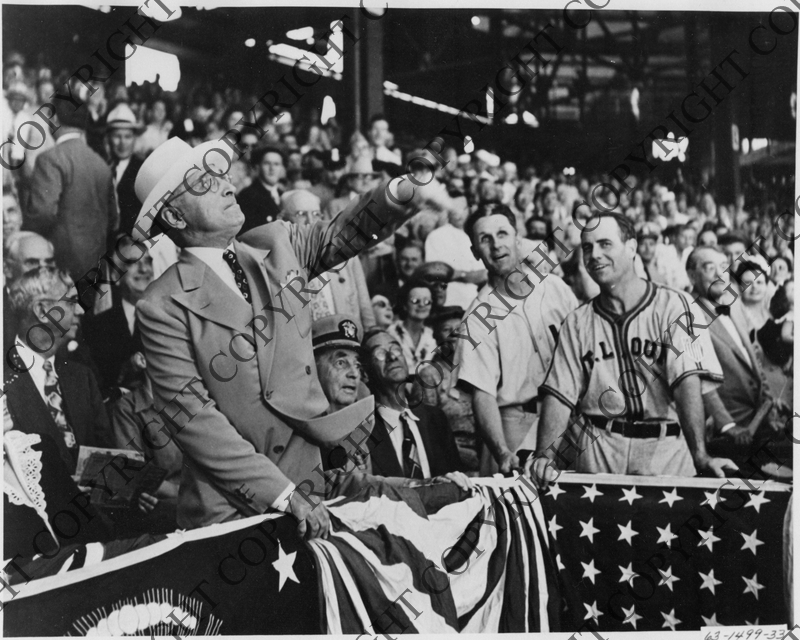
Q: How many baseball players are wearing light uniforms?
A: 2